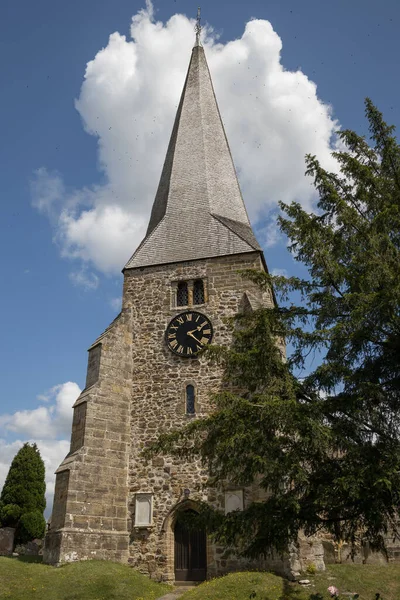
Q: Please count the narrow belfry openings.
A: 2